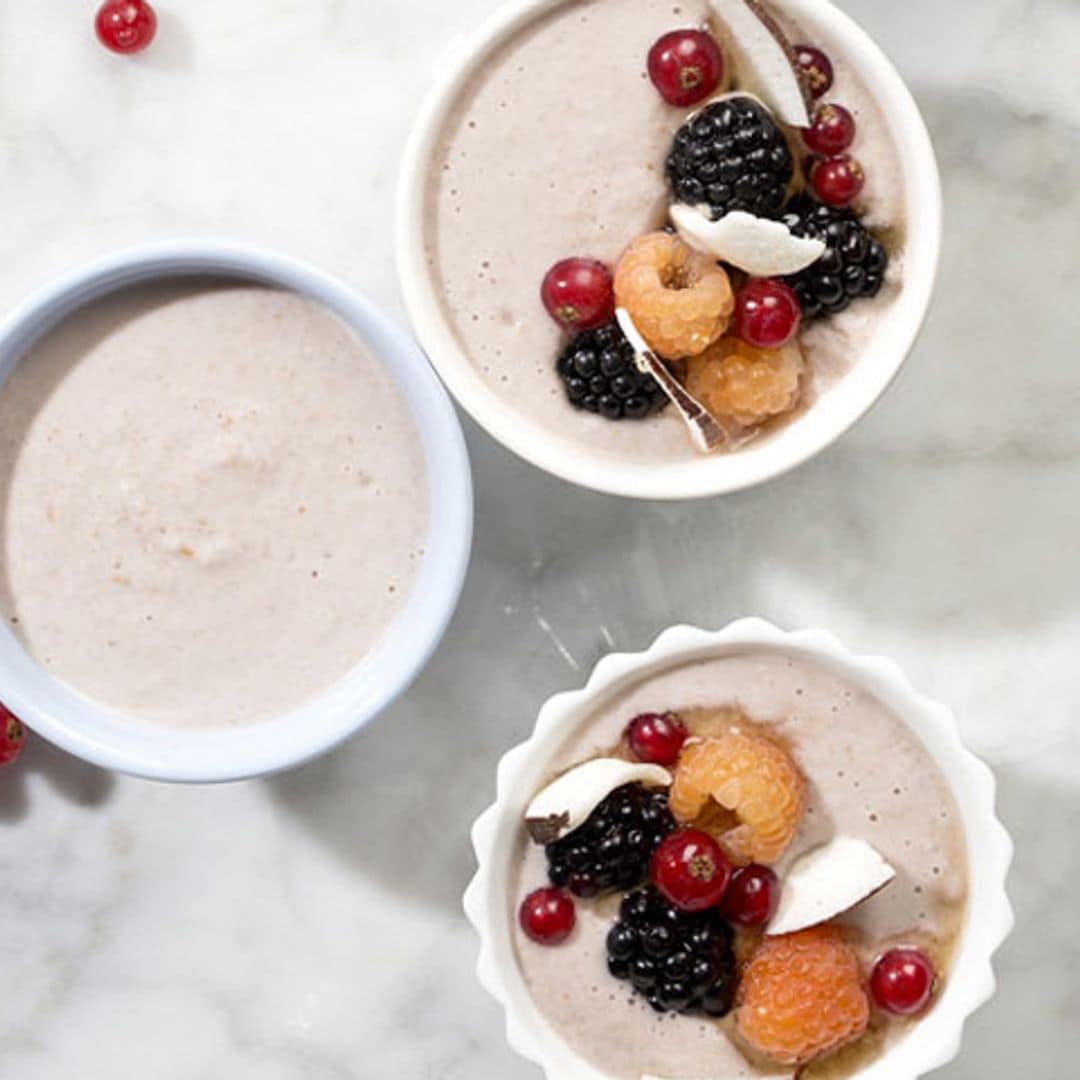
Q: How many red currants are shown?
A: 13